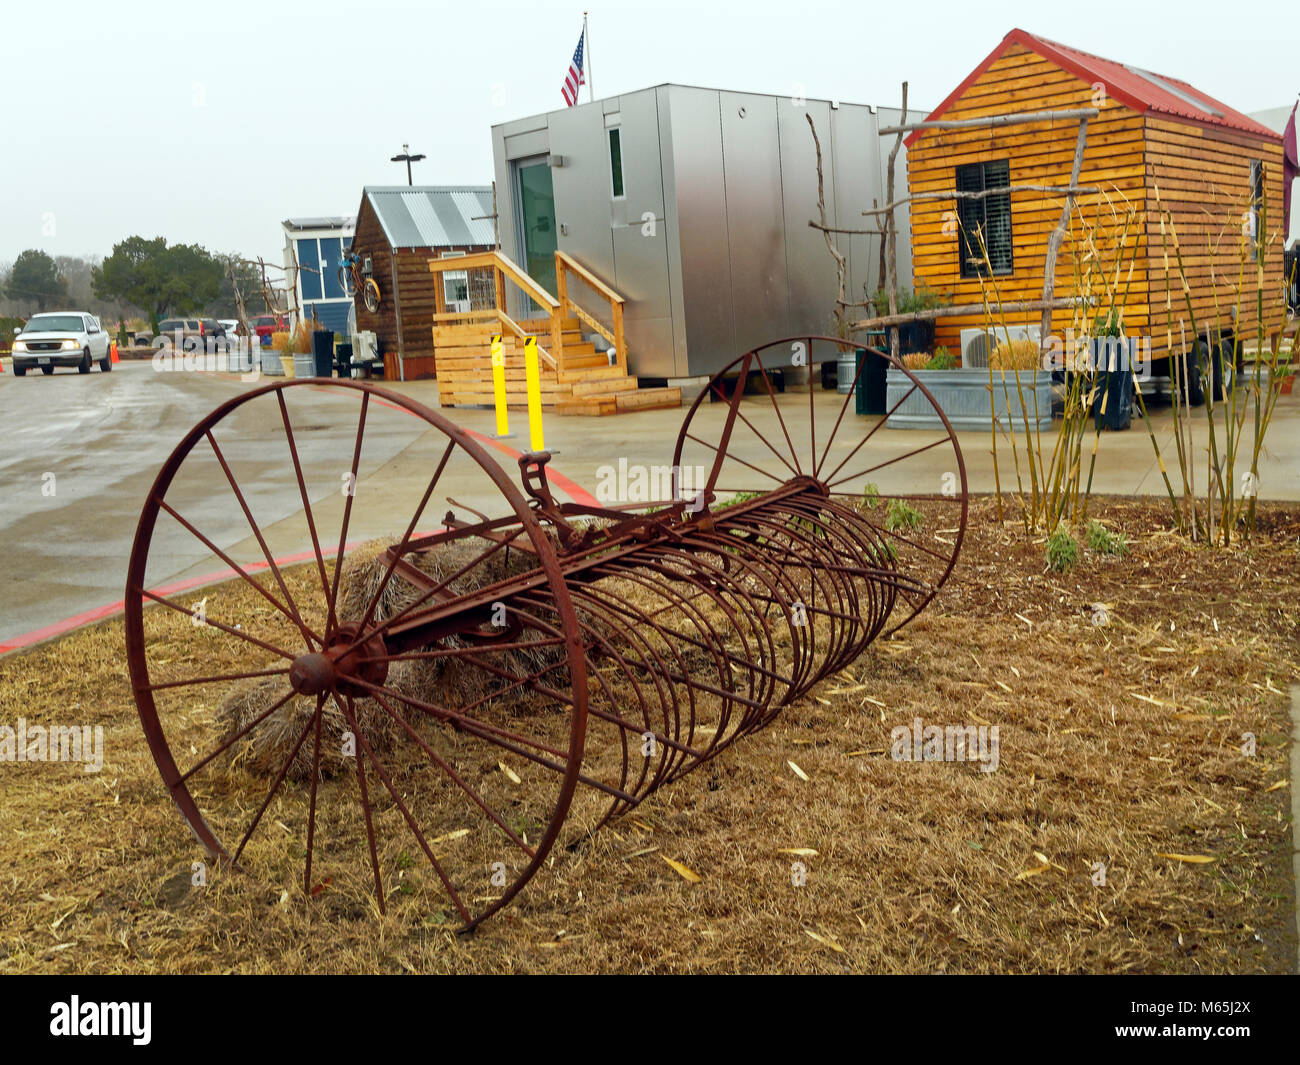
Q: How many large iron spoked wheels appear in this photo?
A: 2